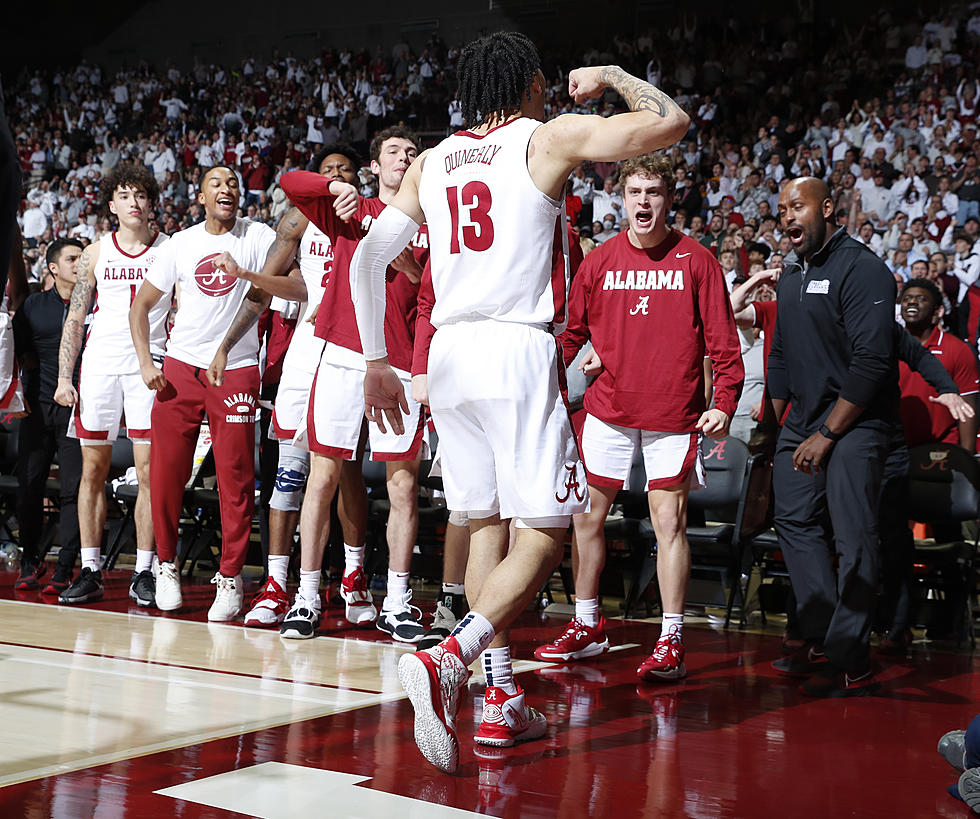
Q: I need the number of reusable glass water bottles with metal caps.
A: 0